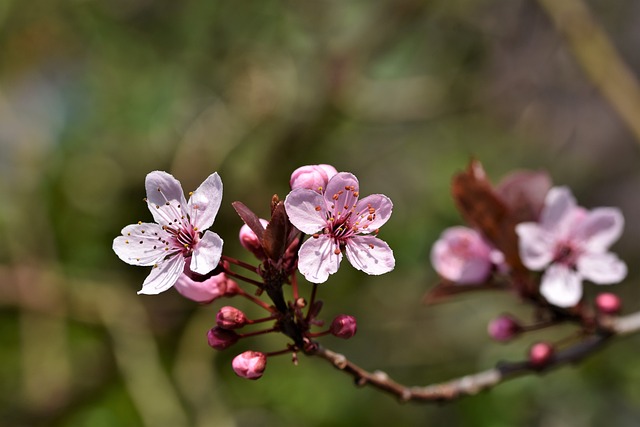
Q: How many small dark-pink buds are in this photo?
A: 7